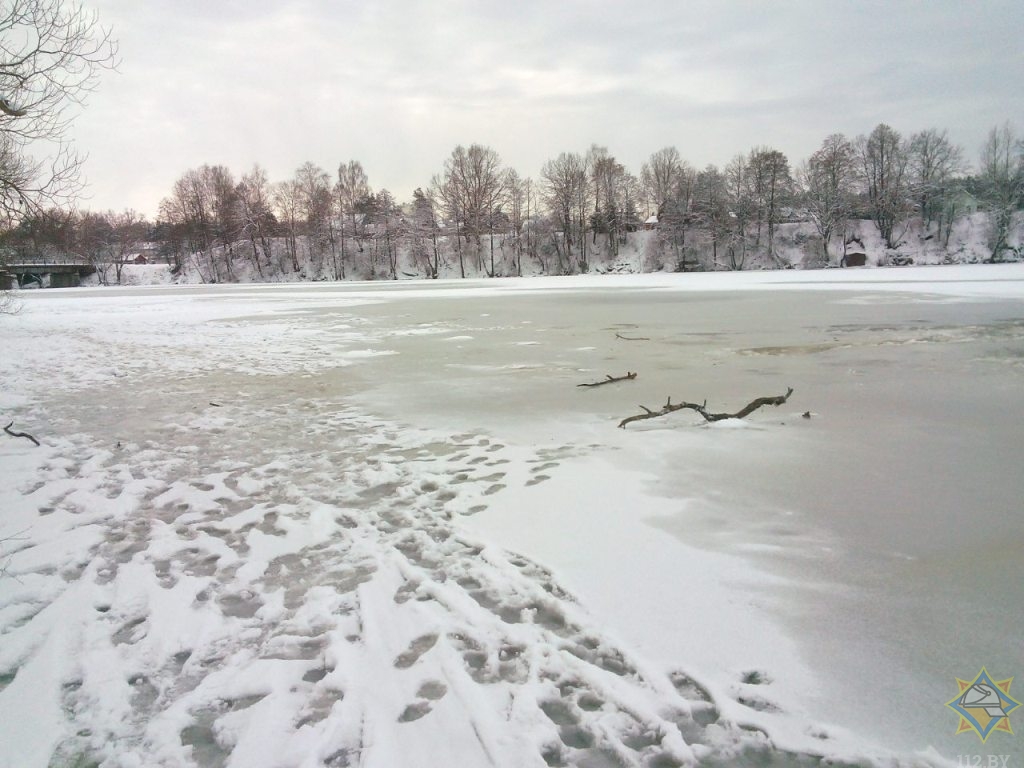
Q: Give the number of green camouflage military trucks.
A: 0